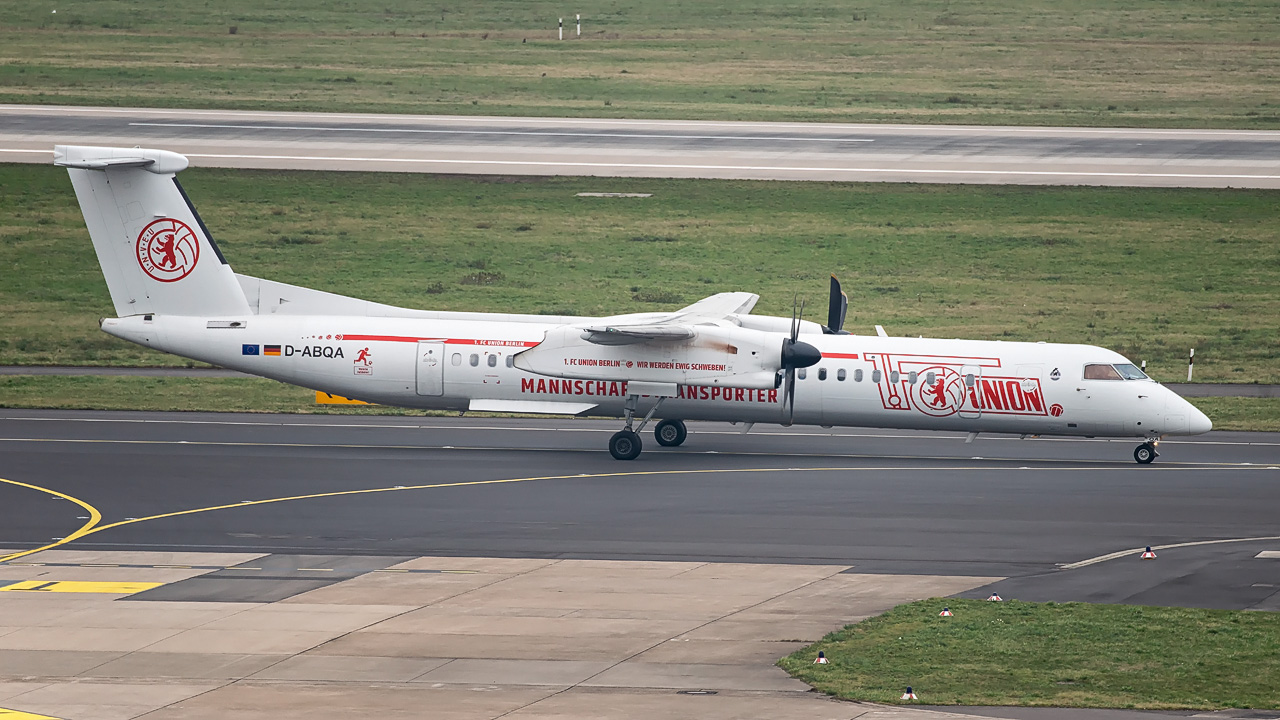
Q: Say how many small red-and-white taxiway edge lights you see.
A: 5